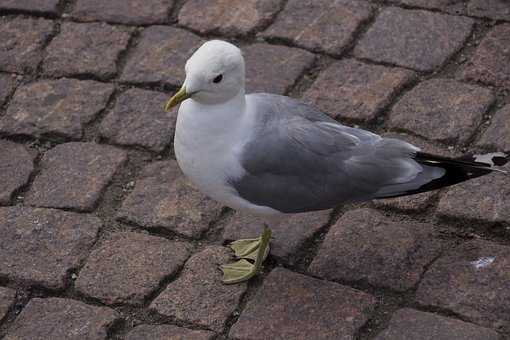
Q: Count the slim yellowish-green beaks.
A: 1